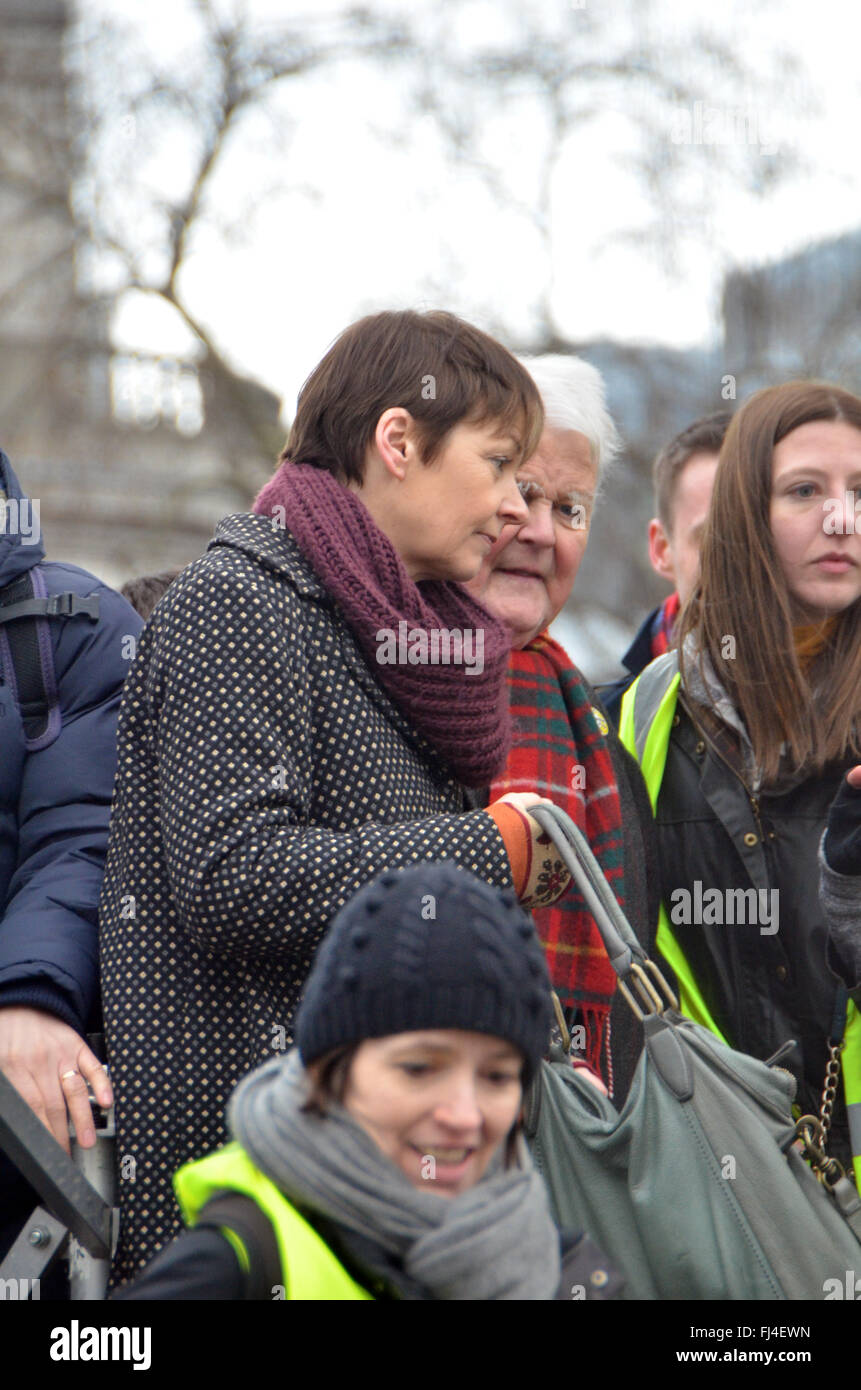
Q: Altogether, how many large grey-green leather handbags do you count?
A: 1